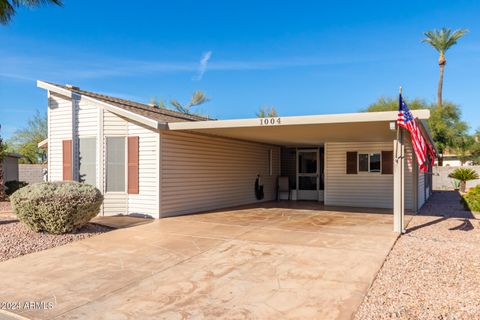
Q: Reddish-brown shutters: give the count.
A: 4